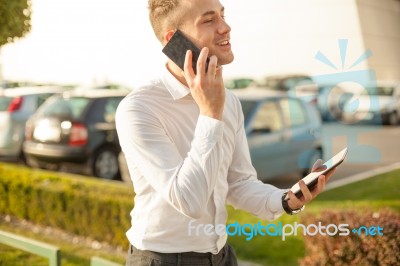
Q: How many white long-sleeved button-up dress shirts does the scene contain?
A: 1